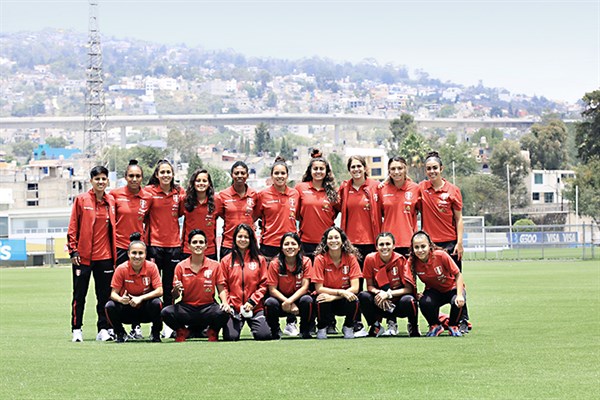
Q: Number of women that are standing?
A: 10